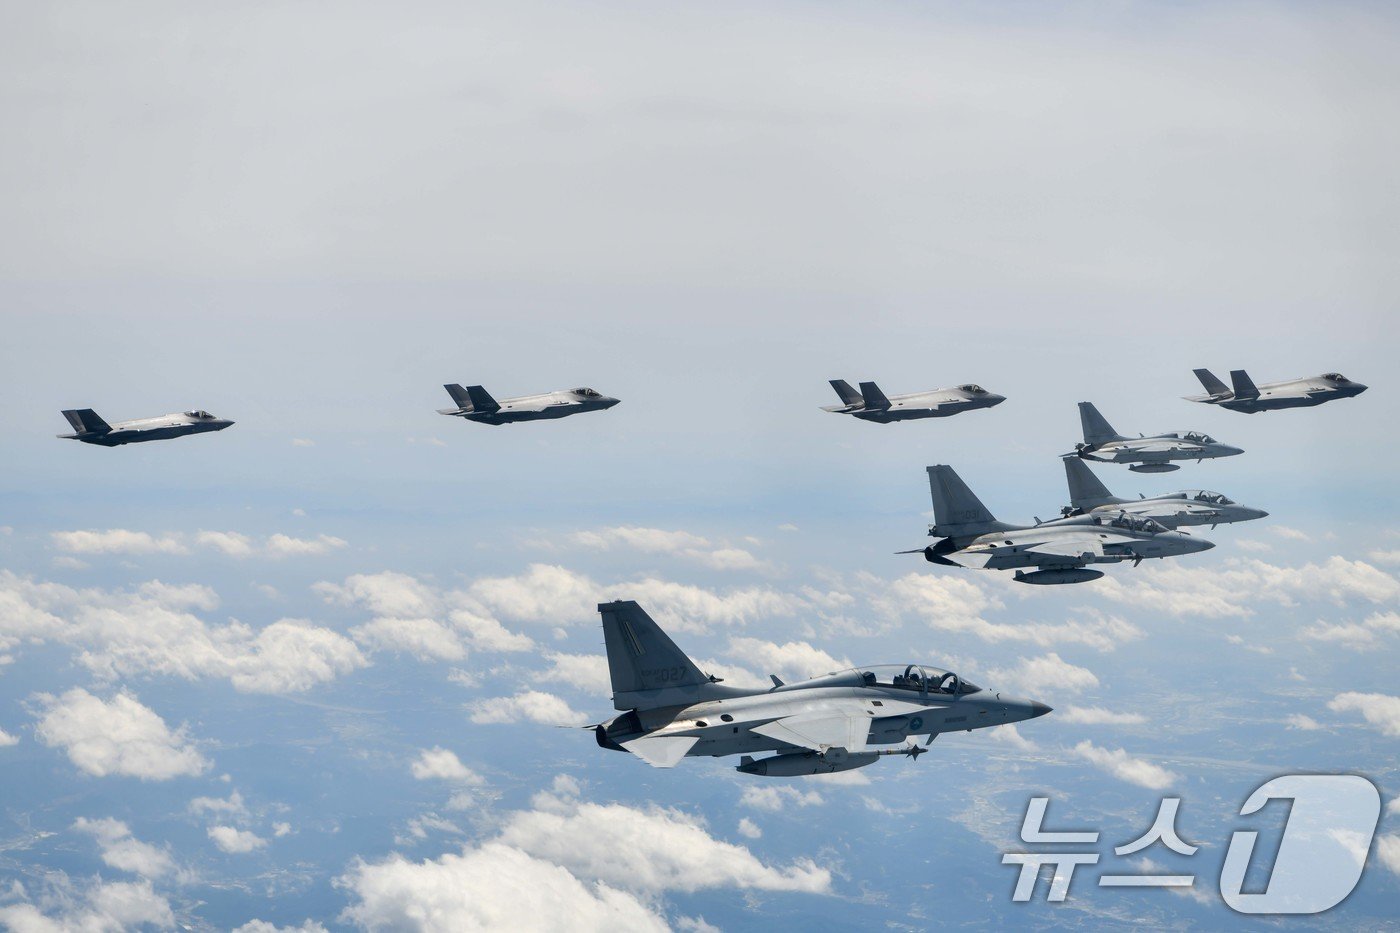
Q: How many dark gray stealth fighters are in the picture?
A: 4